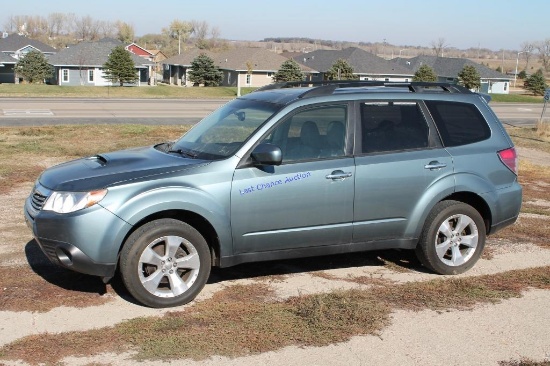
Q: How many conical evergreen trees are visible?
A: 8